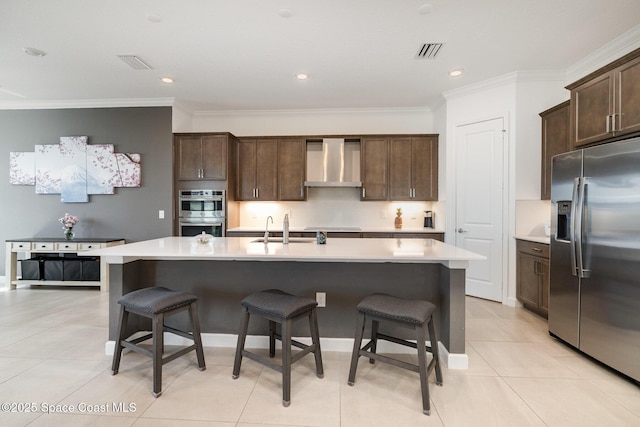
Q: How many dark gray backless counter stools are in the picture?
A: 3